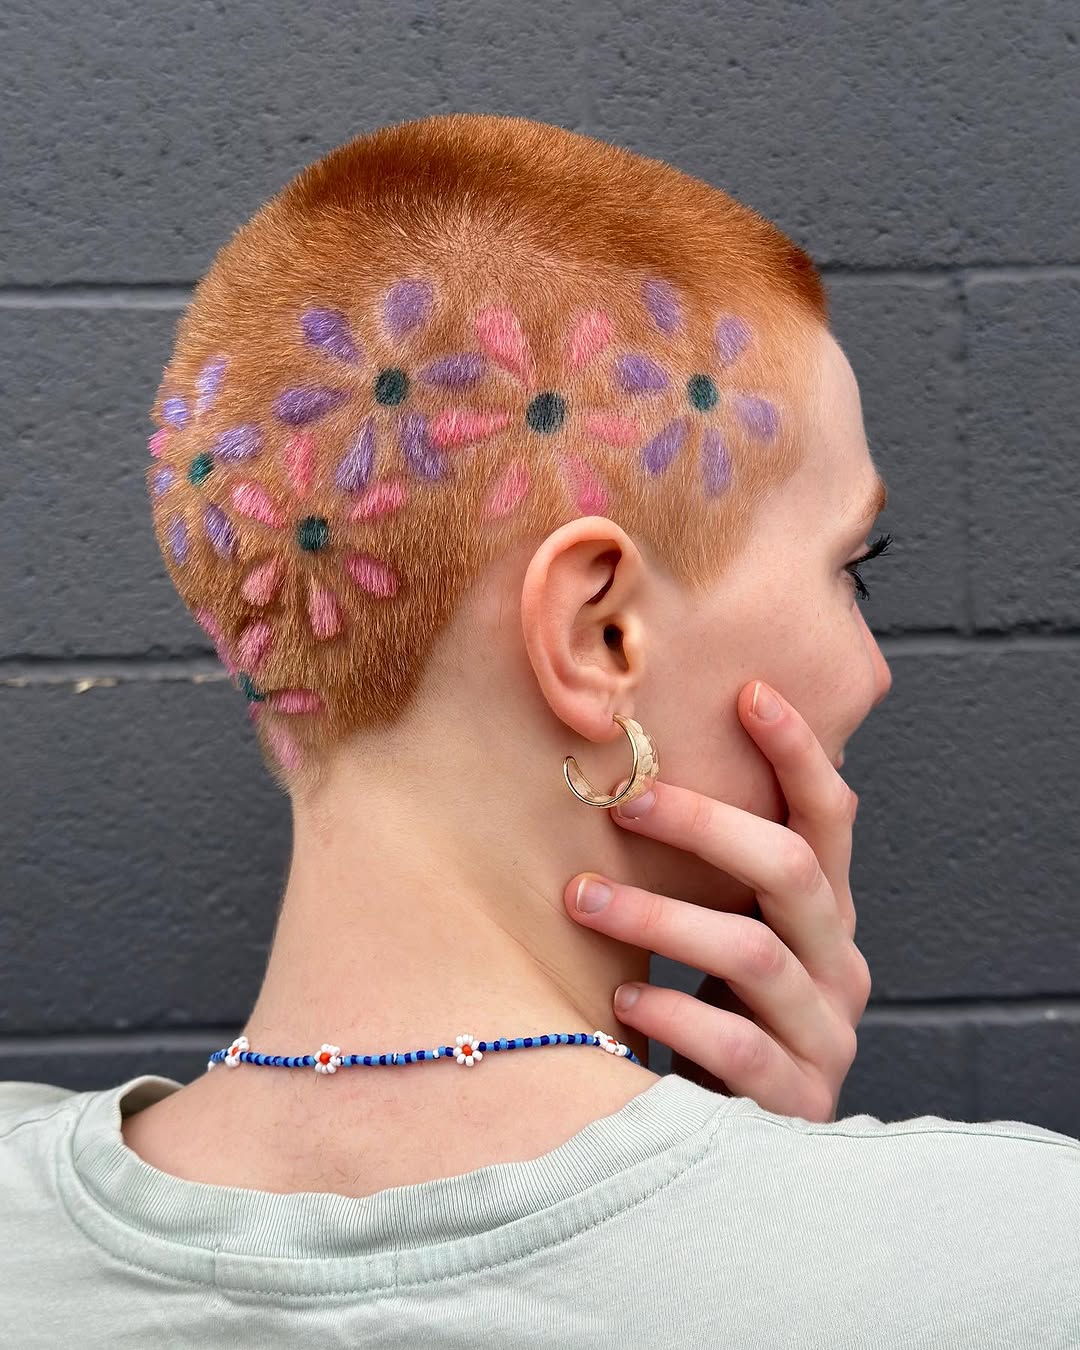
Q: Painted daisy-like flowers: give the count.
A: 6